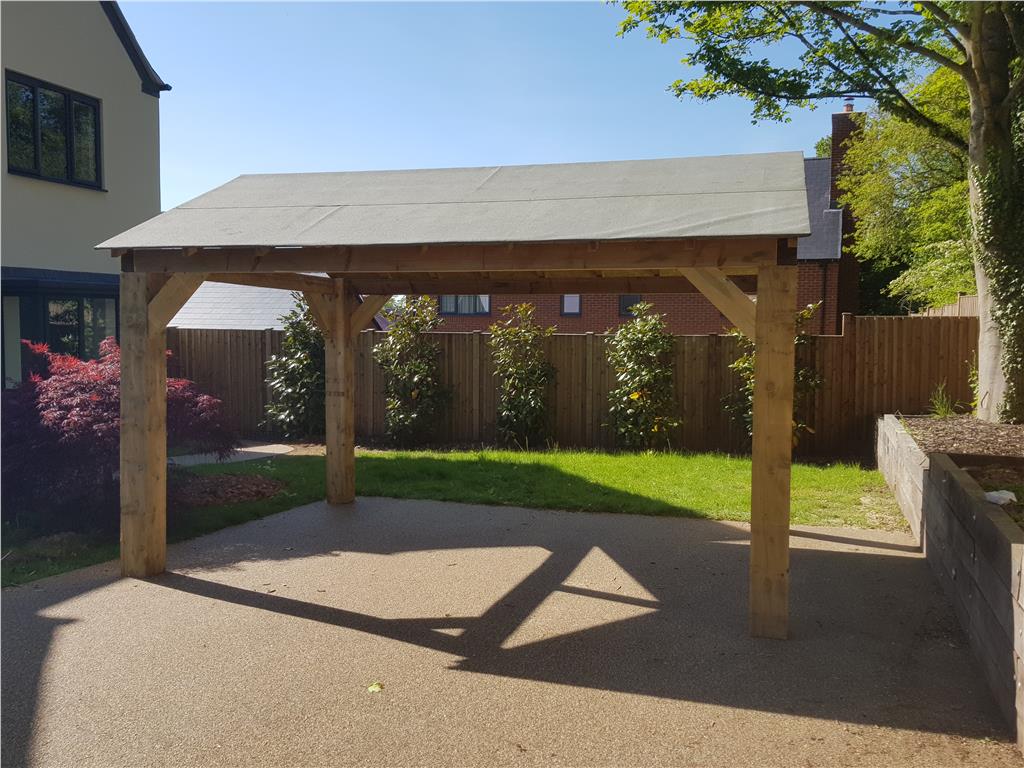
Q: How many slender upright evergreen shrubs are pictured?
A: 5